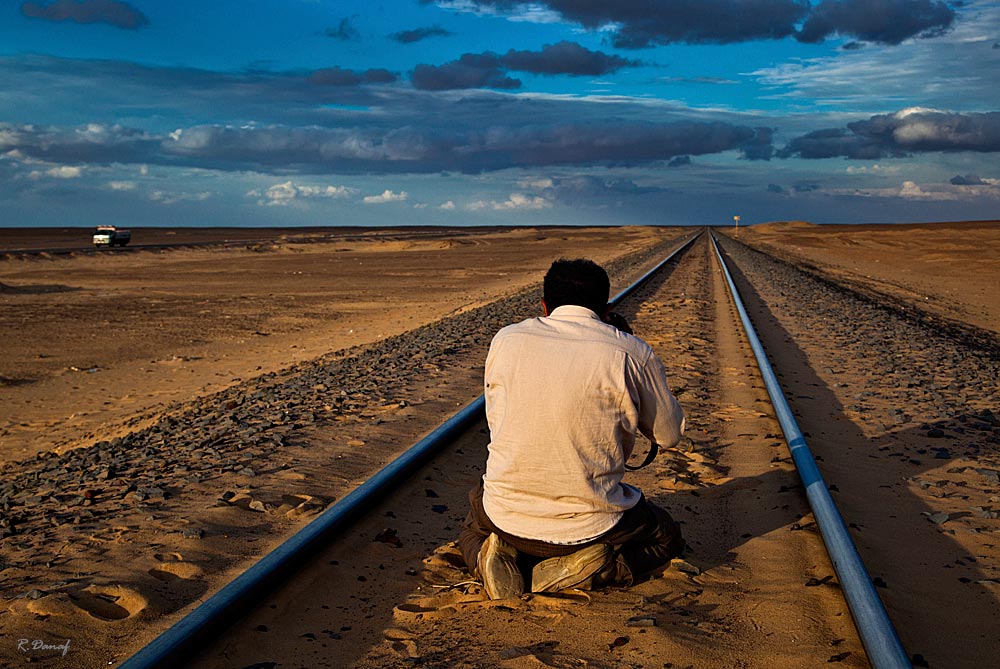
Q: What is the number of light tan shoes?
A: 2